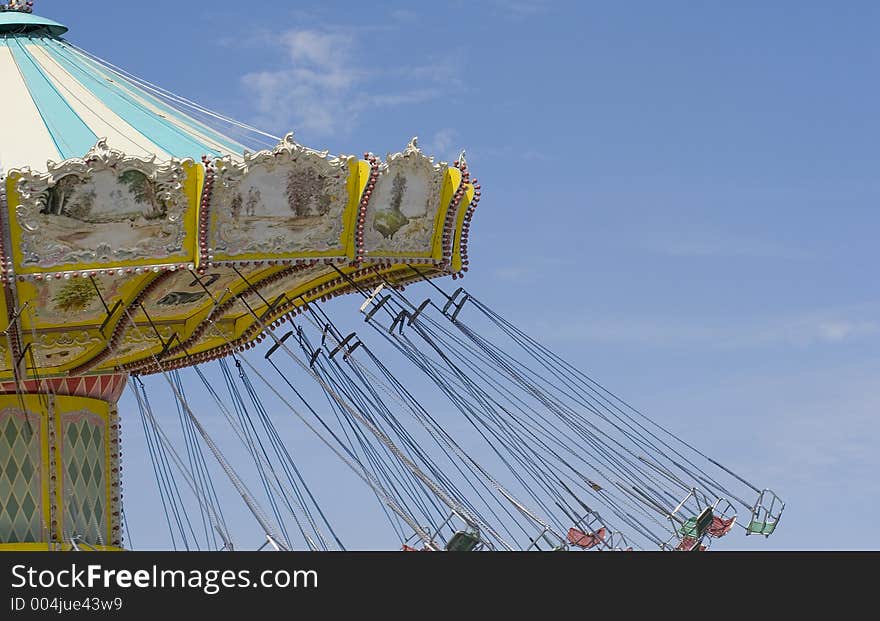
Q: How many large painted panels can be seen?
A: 3